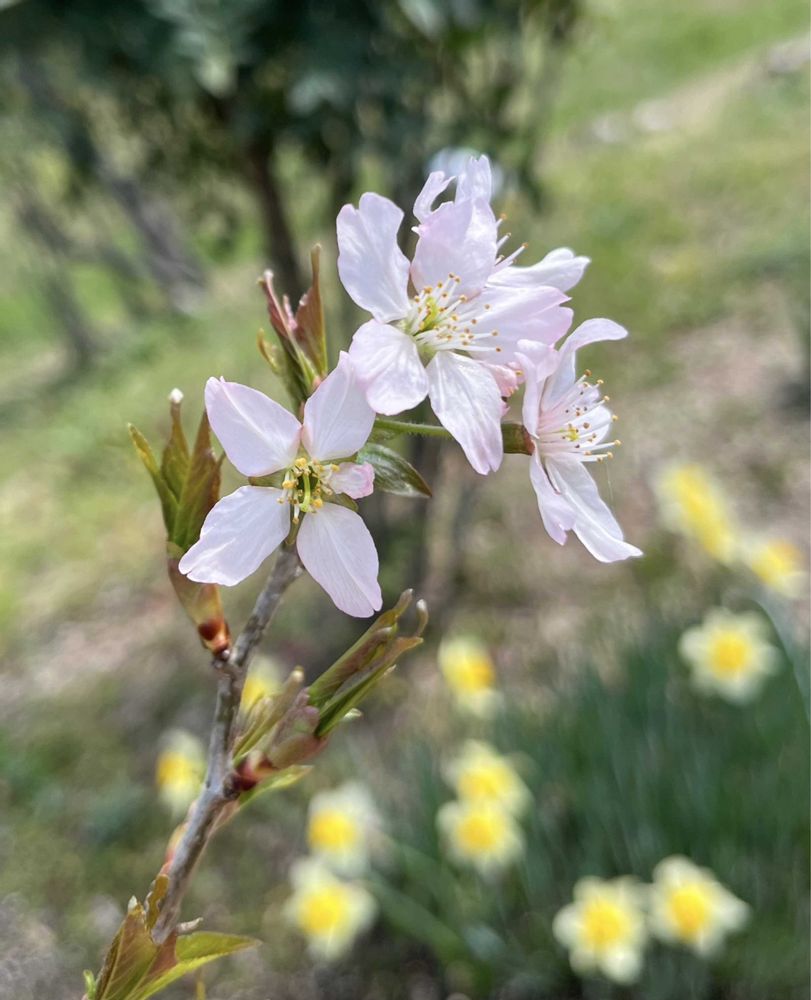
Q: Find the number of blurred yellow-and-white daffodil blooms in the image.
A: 12